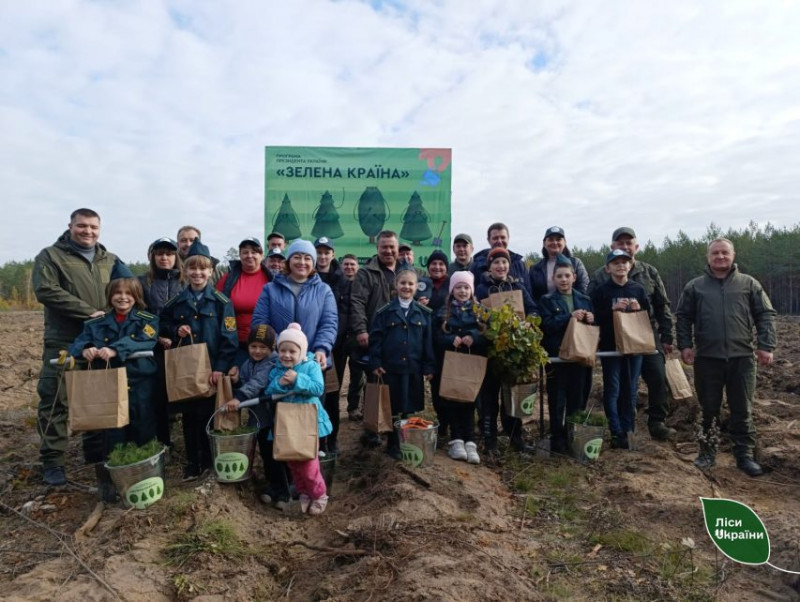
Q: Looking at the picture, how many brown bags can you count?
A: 11